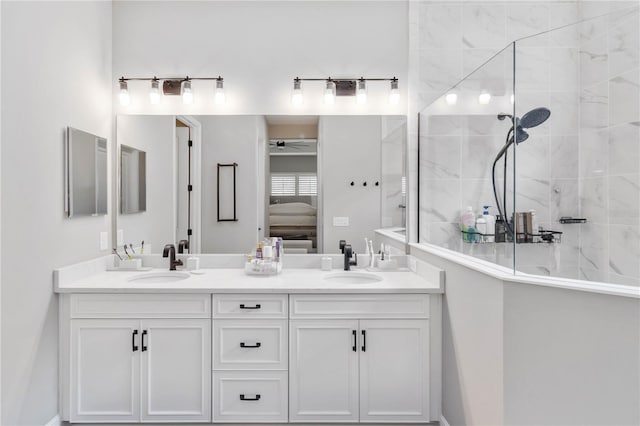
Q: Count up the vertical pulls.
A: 4